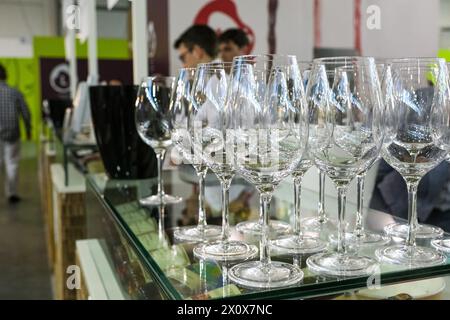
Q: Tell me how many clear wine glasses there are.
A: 12